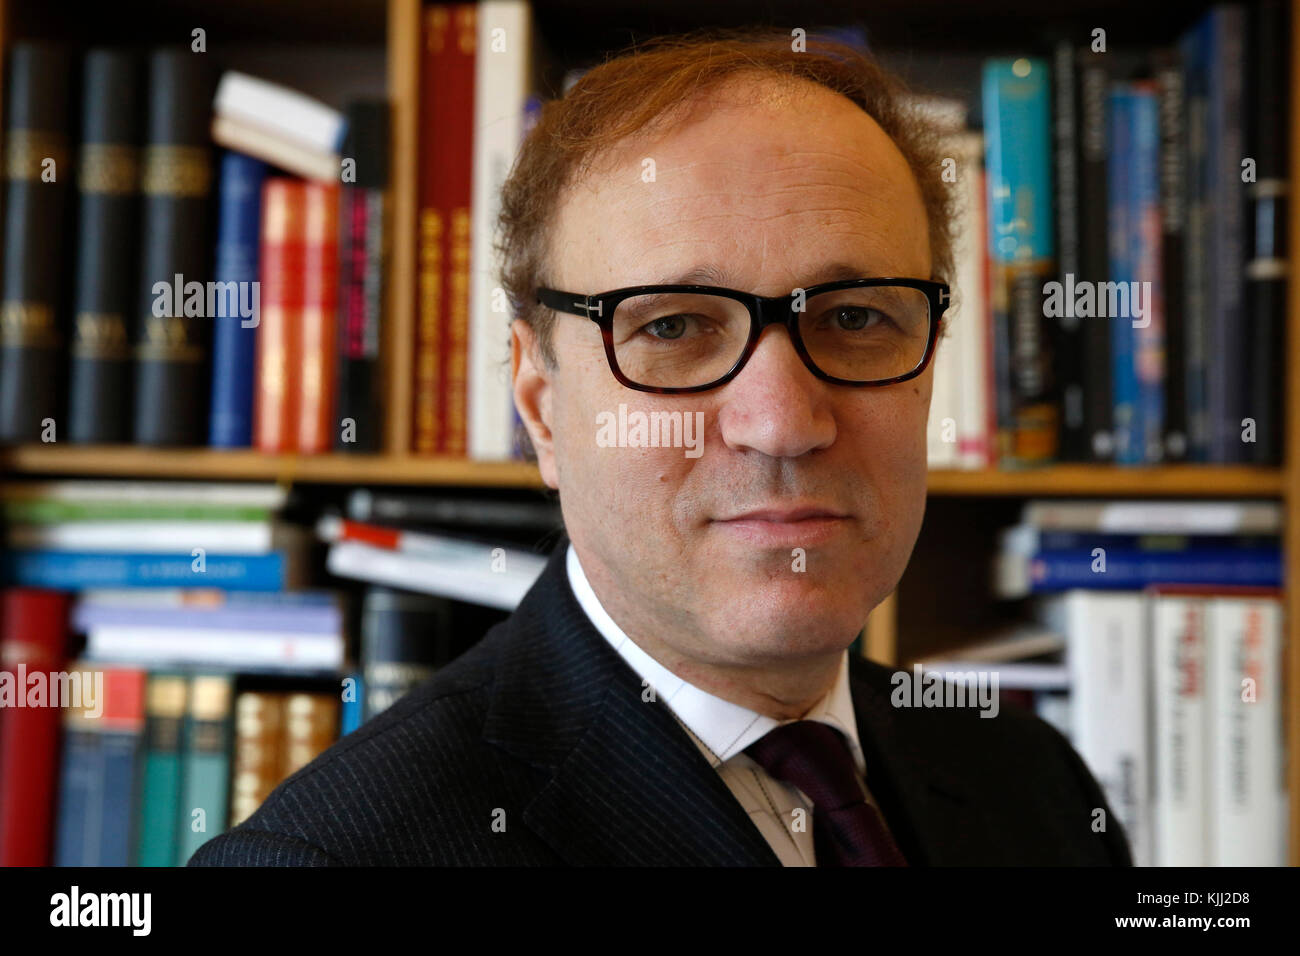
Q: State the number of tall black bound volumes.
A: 3